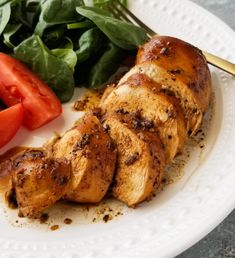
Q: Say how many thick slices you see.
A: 5